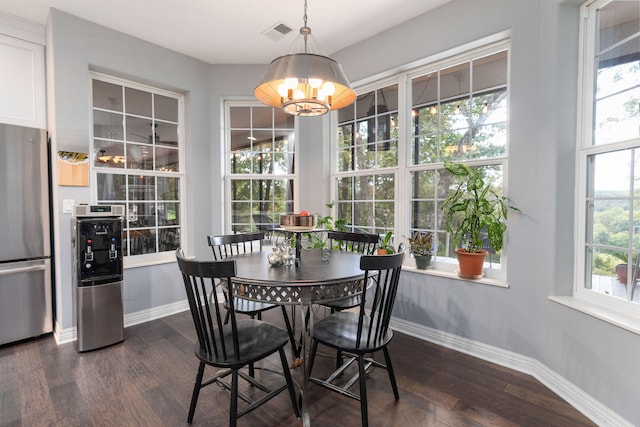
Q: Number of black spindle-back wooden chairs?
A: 4